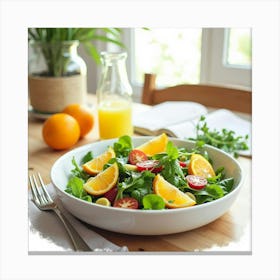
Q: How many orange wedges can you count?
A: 5